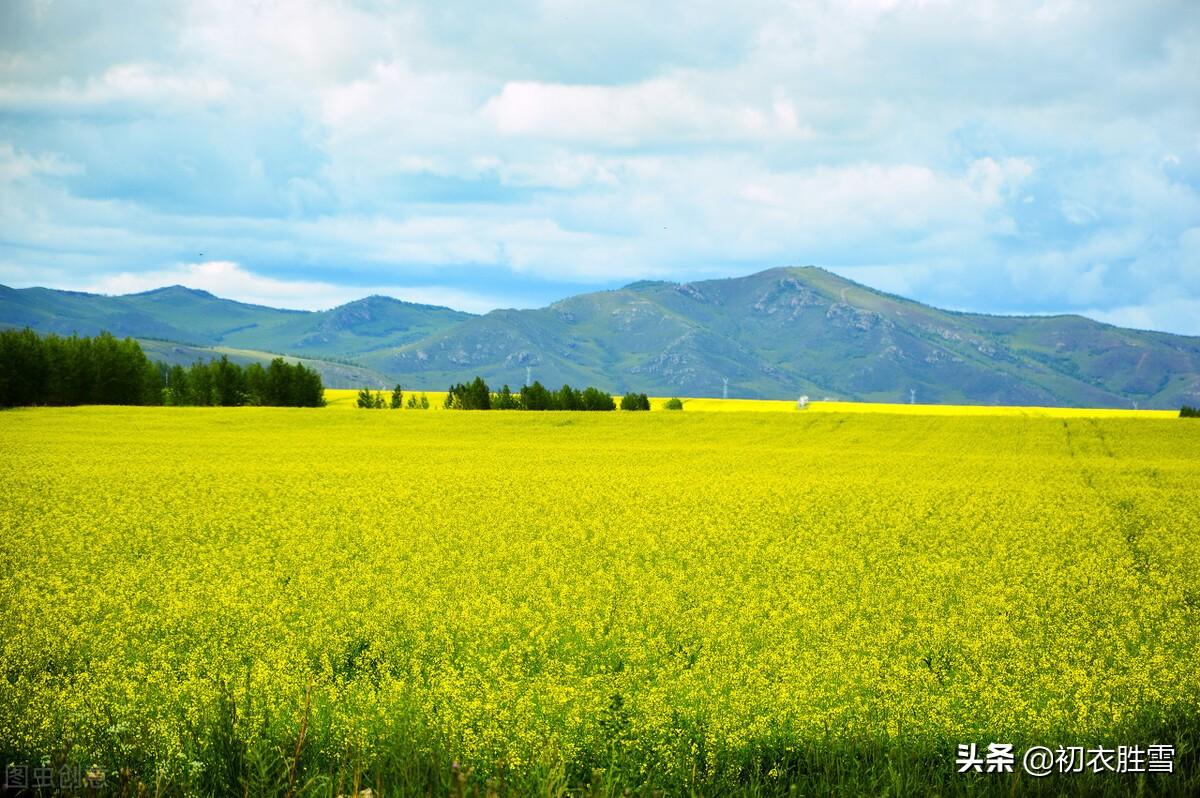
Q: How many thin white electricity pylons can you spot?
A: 4